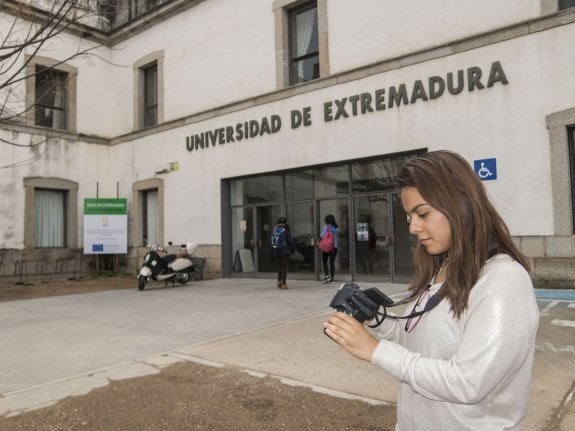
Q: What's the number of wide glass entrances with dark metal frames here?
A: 1